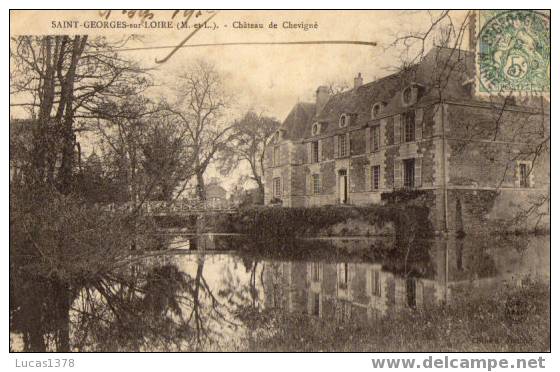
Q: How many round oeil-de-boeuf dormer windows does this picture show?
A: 5